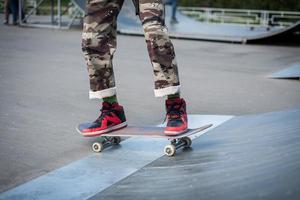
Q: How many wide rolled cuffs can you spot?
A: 2